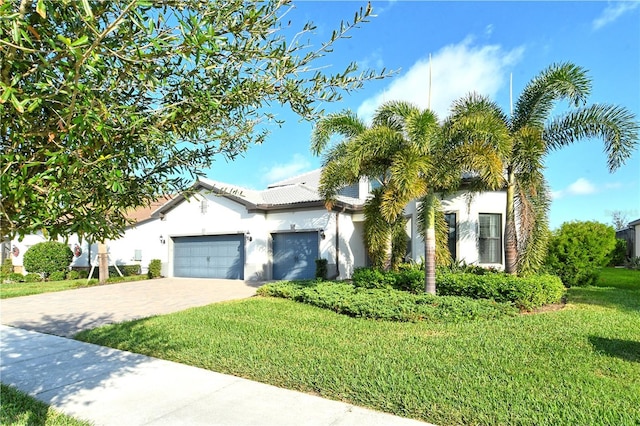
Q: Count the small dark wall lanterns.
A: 3